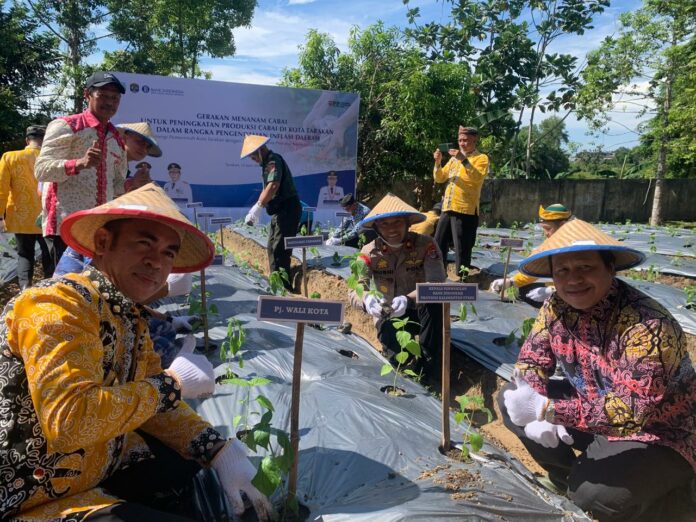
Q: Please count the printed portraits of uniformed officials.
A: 3